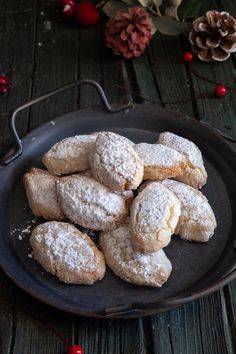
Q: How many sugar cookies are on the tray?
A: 10